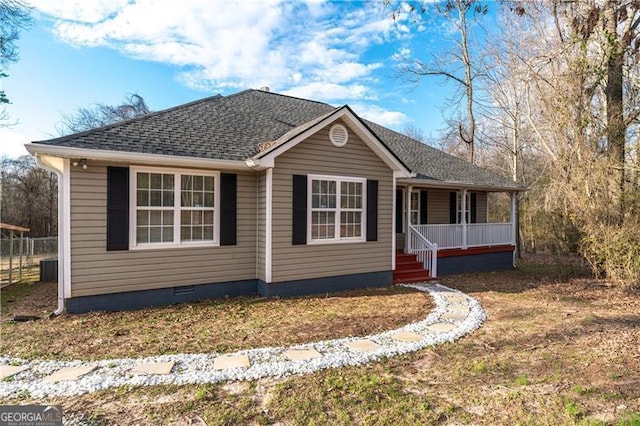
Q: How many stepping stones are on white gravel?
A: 11